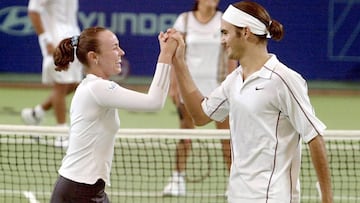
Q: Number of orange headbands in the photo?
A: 0